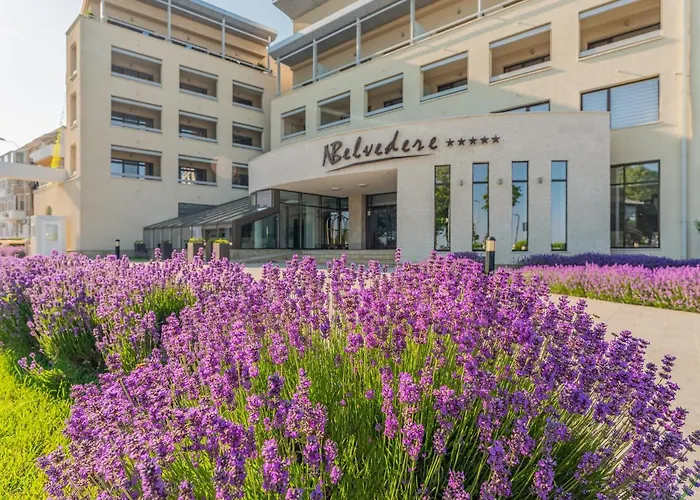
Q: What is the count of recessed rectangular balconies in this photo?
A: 15